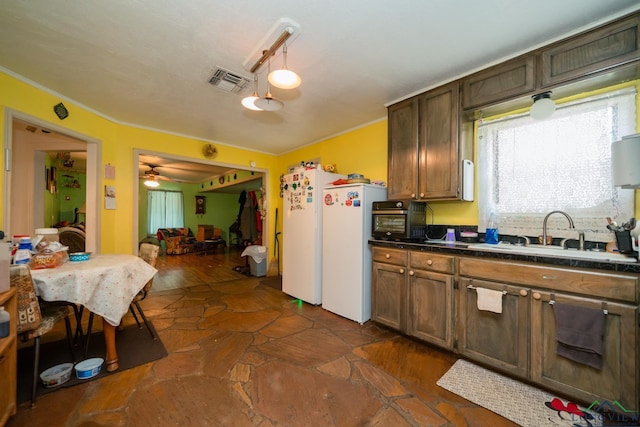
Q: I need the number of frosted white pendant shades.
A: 3